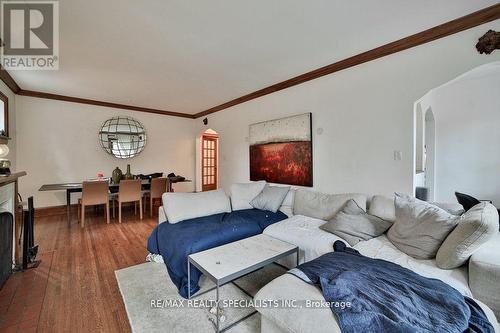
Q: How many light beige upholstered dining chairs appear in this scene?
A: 3